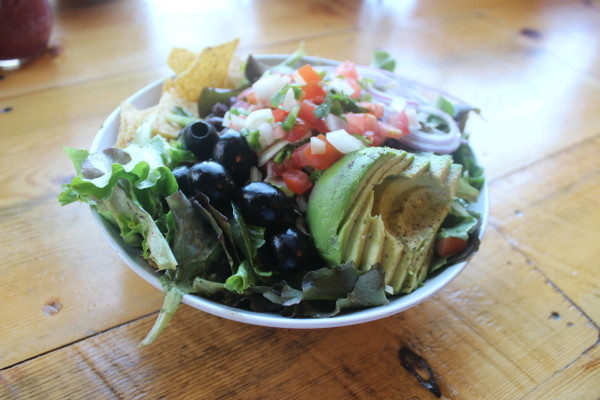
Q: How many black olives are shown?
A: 6